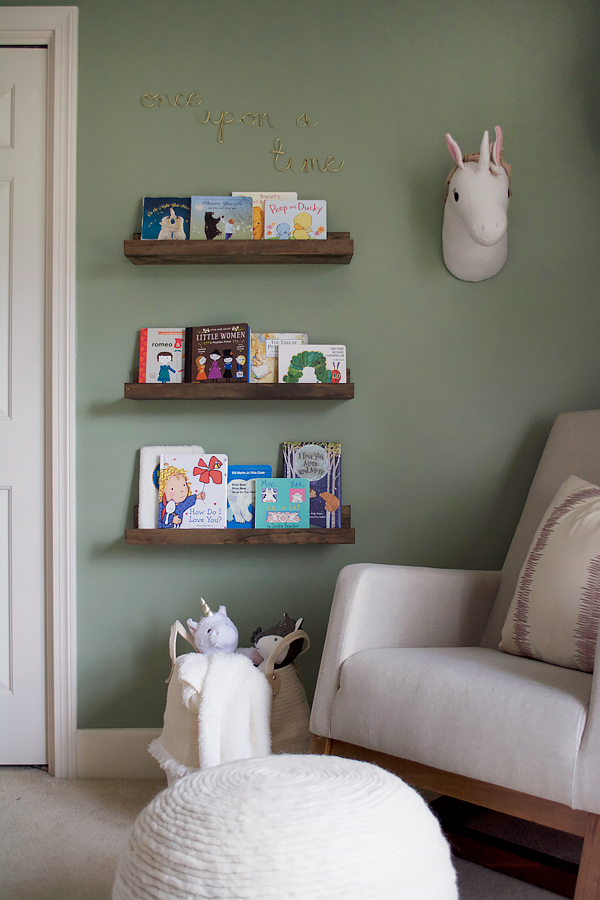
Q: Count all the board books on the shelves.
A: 13